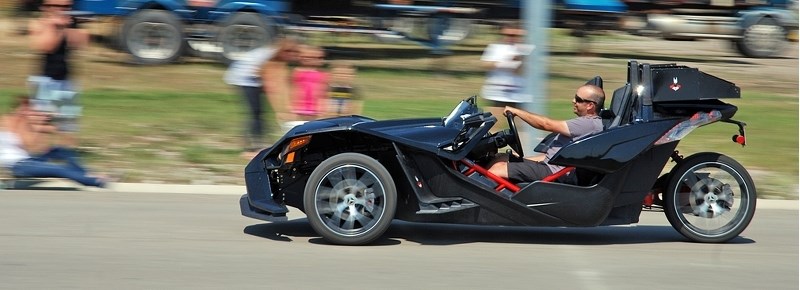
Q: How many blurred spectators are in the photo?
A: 6